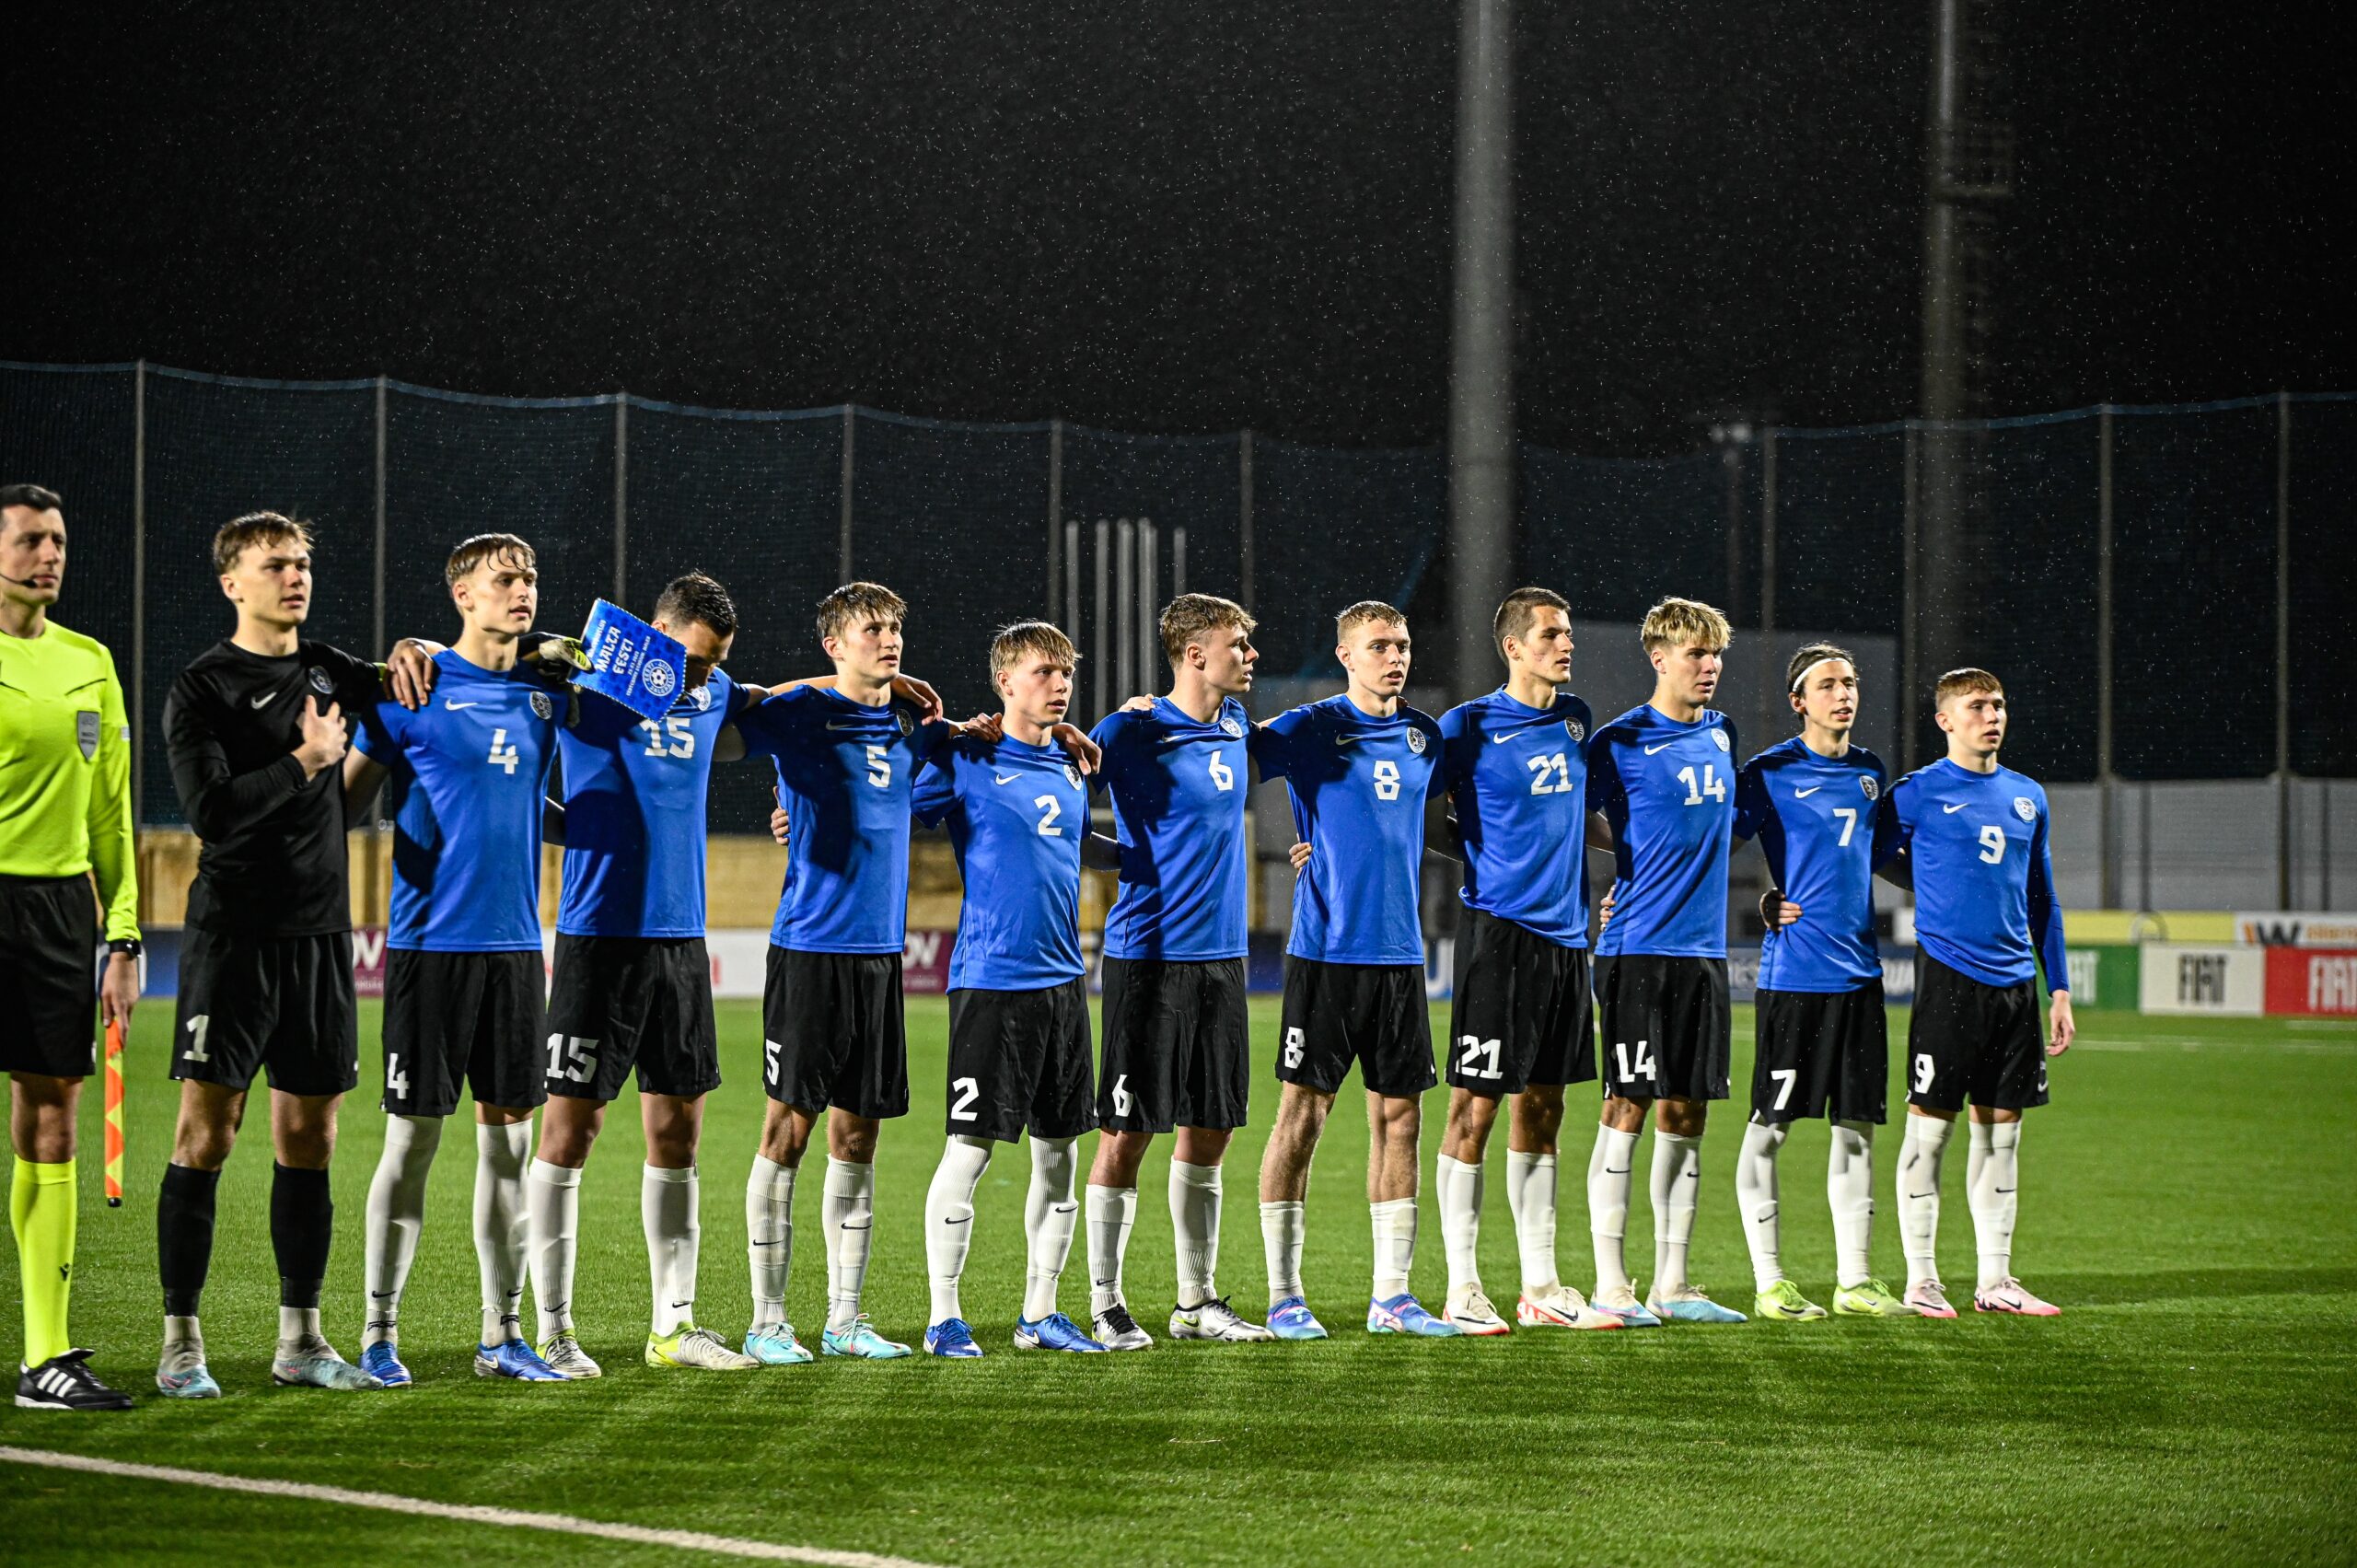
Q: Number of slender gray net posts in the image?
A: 10